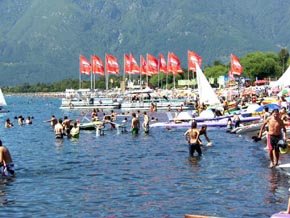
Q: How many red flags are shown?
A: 11